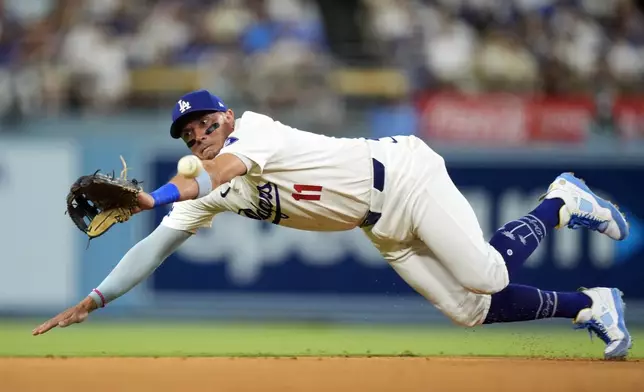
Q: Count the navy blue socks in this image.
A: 2